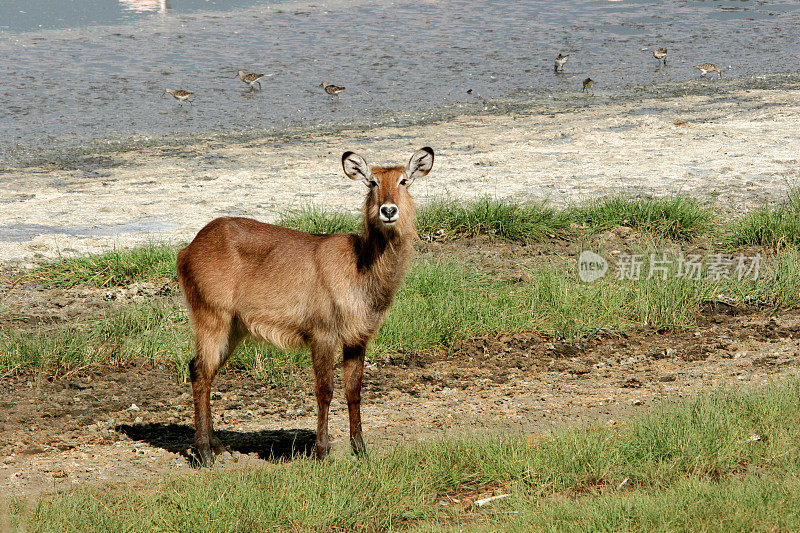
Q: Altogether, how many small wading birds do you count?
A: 7